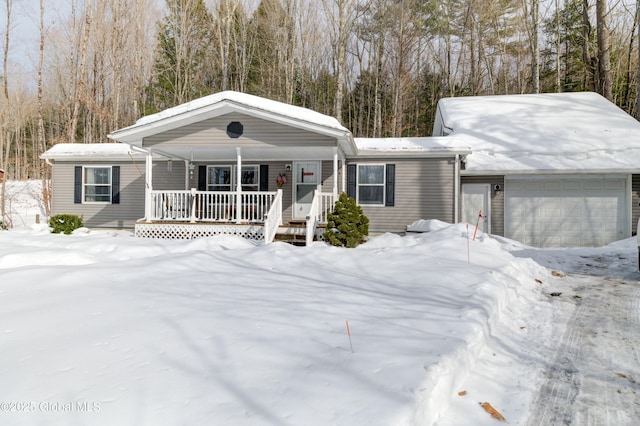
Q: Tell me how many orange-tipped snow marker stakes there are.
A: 3